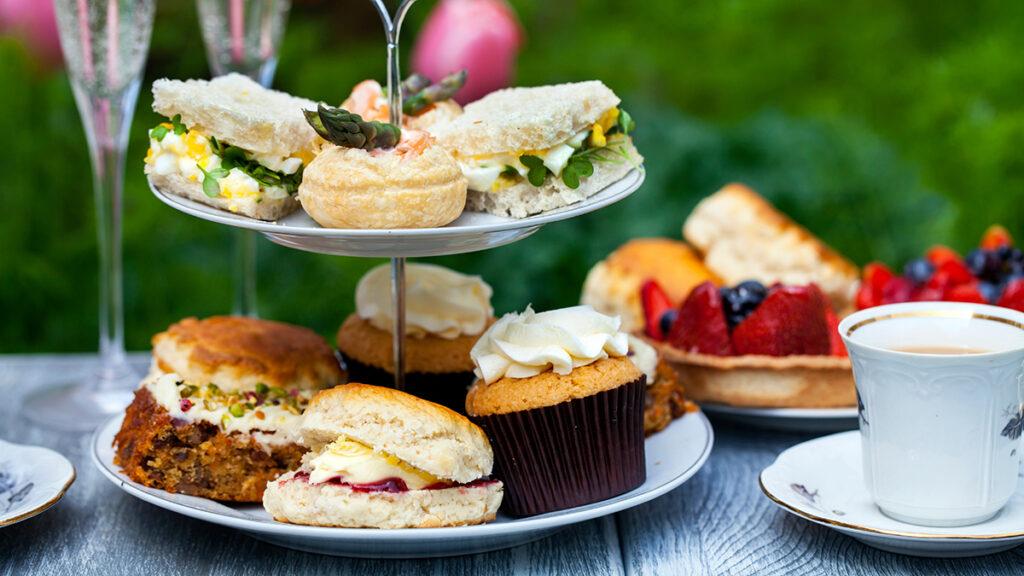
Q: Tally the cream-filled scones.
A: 1